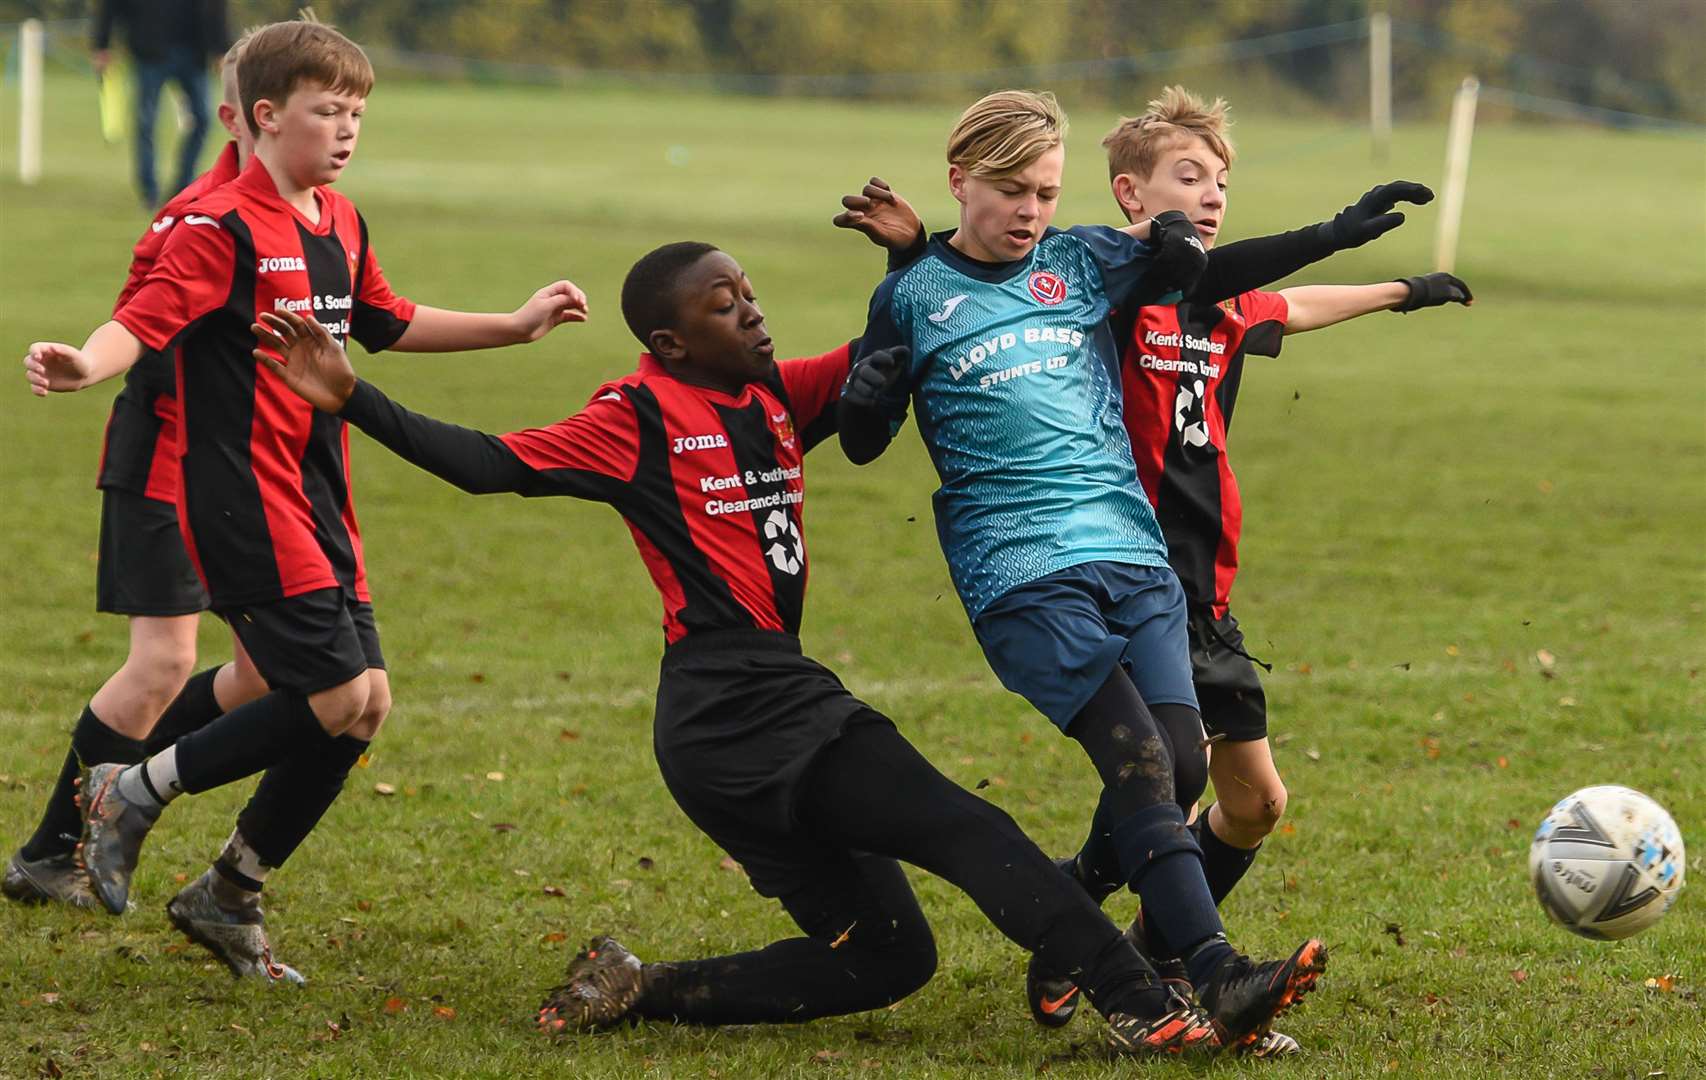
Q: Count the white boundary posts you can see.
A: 3